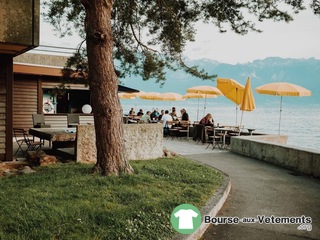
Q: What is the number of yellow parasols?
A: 8